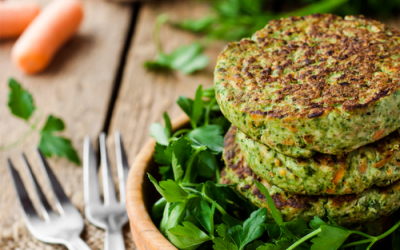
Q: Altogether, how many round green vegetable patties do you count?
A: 3